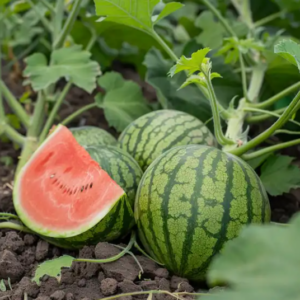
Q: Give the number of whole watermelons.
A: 4